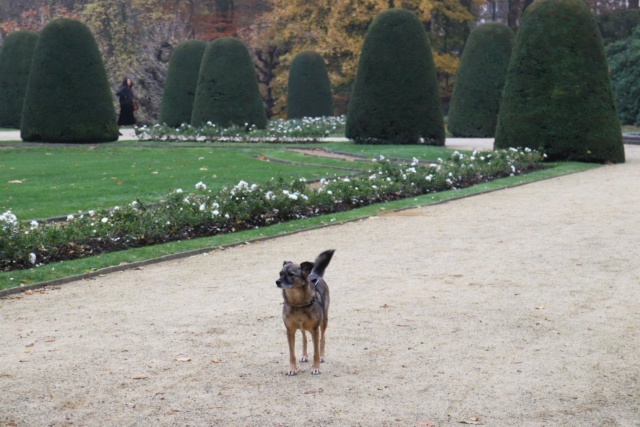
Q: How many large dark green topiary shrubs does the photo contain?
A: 8